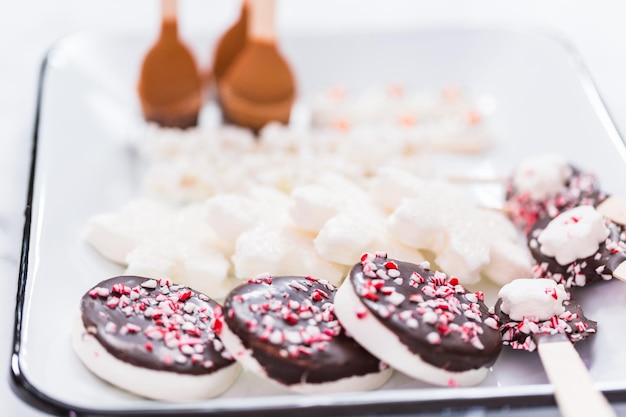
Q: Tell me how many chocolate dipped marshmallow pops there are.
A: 3